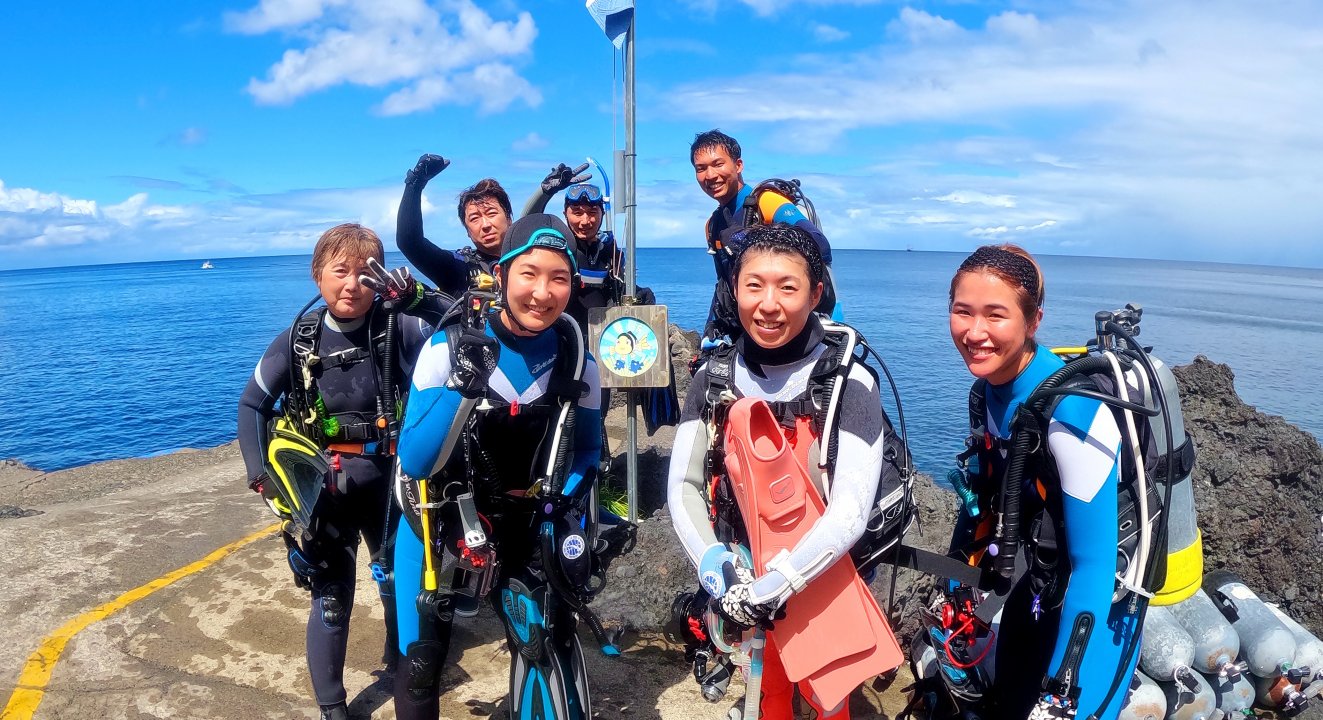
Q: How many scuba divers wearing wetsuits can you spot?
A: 7